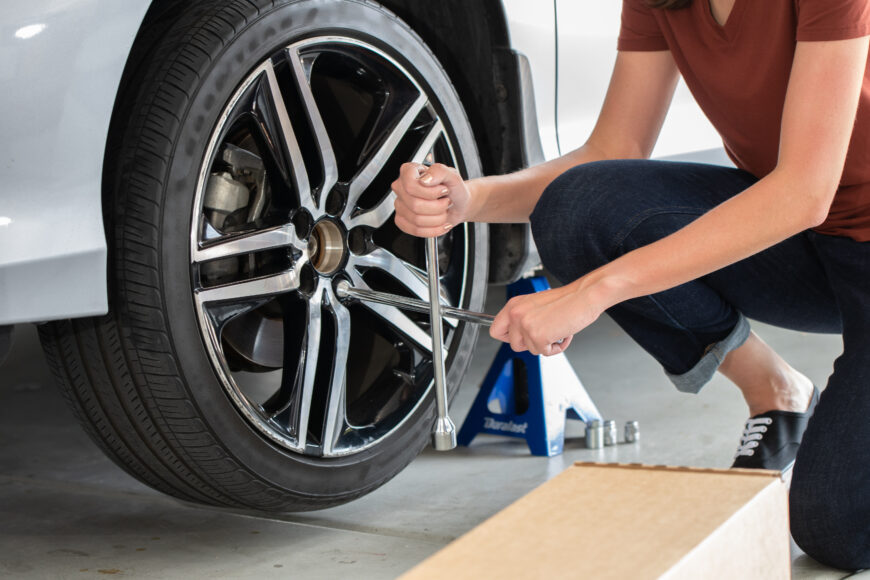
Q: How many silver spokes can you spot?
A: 10